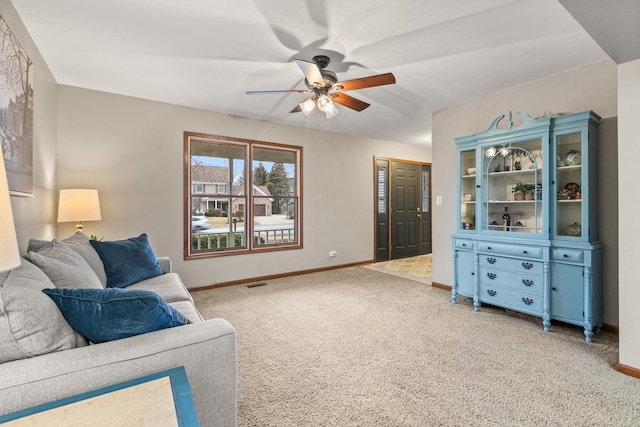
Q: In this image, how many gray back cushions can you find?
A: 3